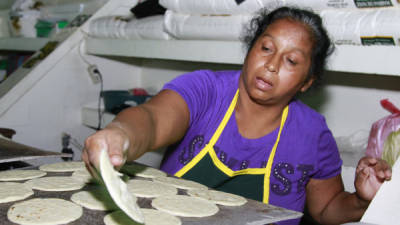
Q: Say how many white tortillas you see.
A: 14